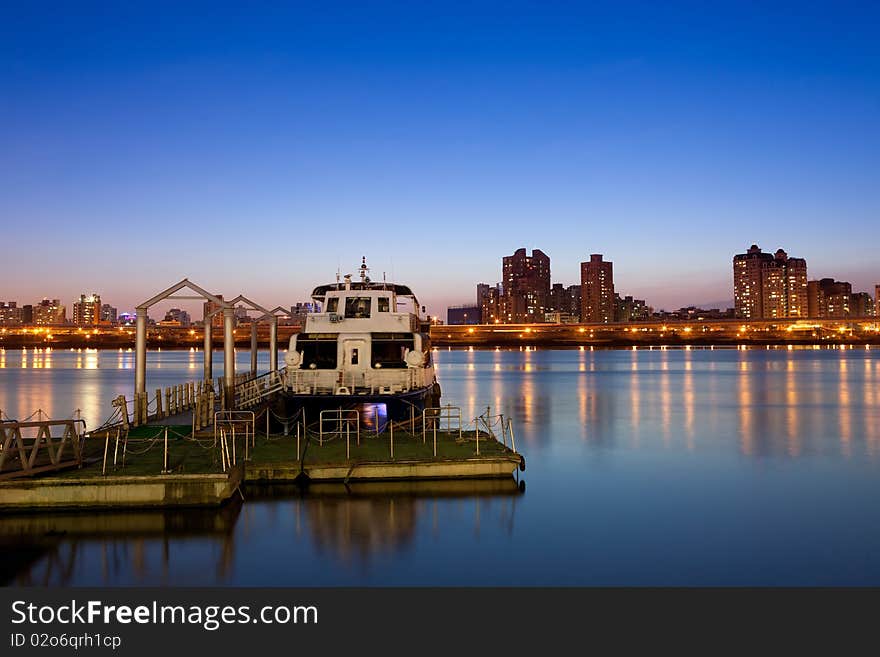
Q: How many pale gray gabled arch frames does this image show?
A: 3